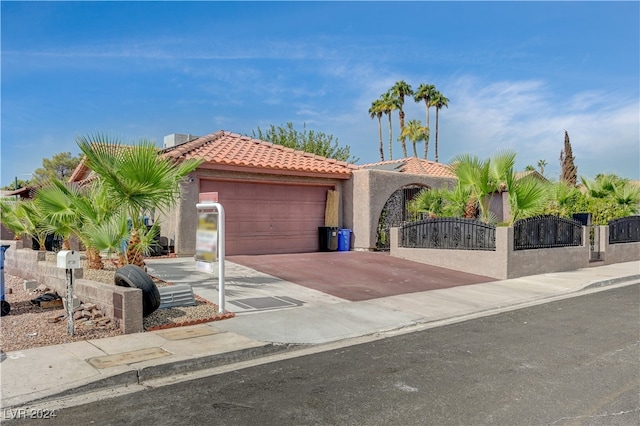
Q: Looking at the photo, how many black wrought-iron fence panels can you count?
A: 3